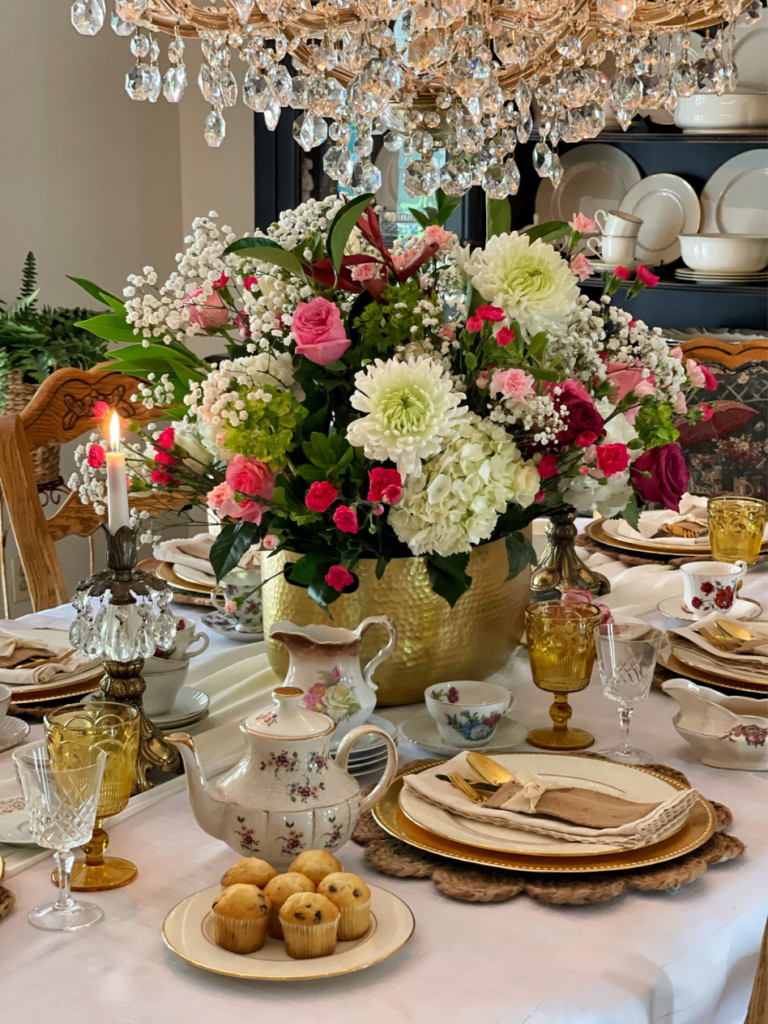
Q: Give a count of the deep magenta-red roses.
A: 2